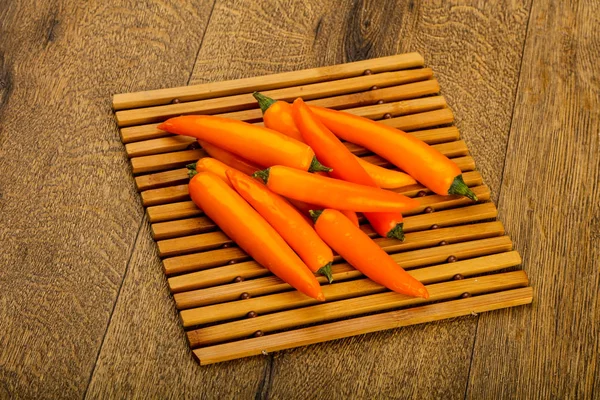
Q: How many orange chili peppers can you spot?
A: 10